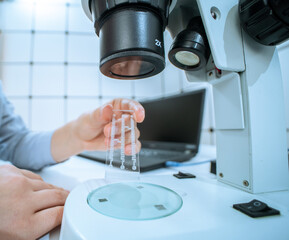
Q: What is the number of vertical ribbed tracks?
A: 3